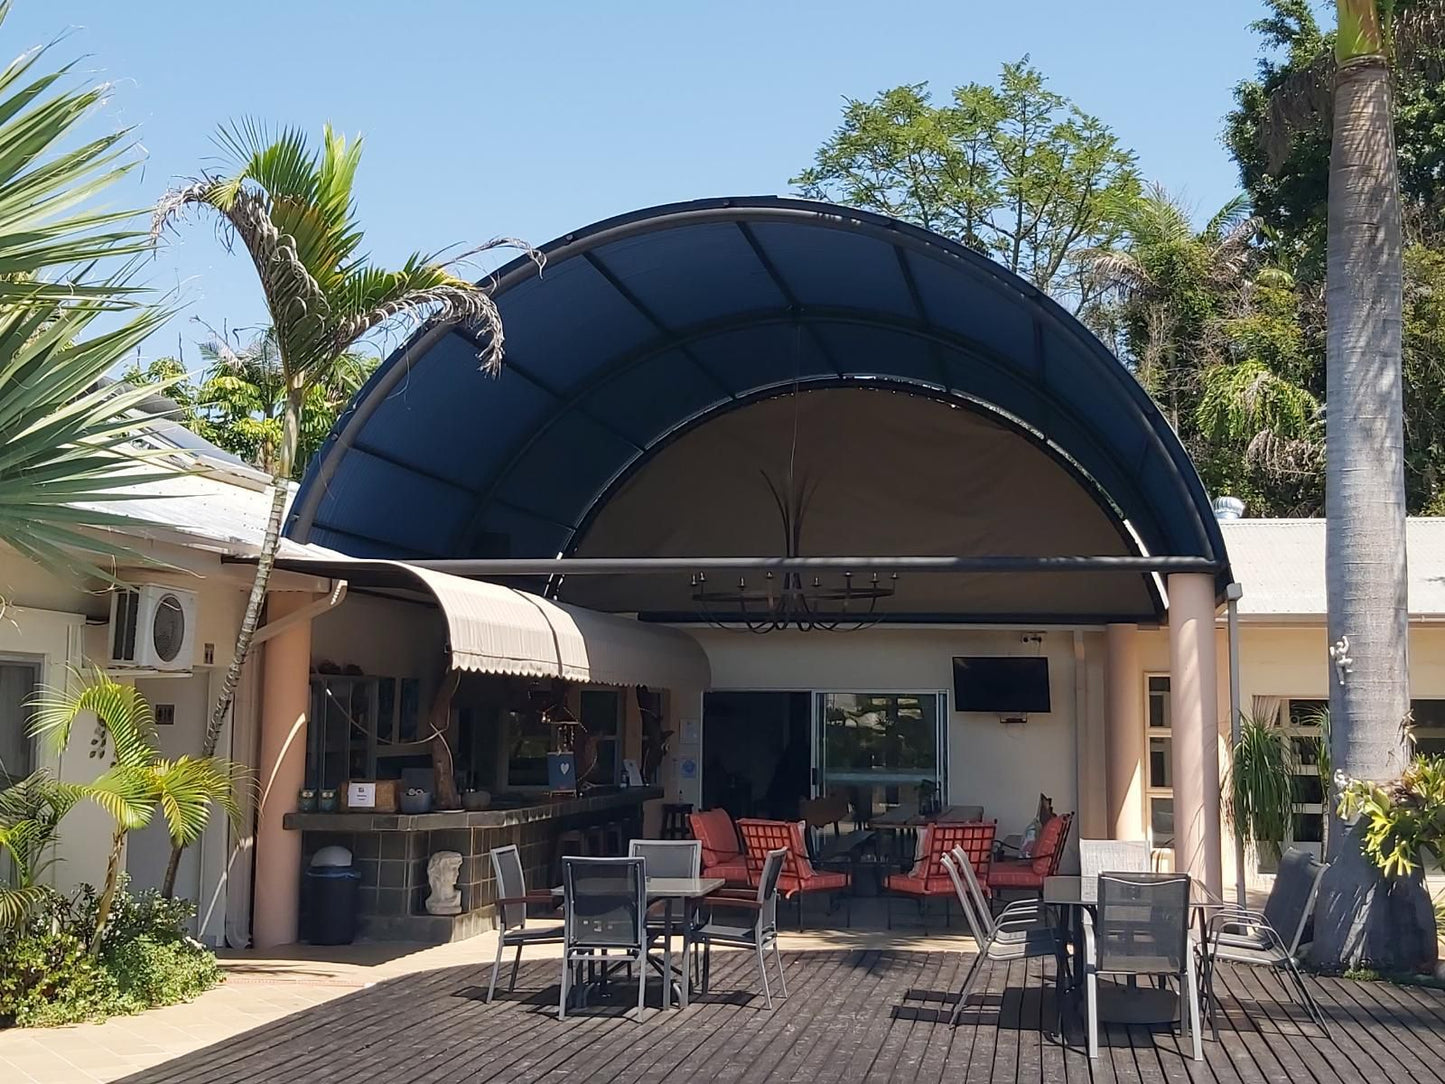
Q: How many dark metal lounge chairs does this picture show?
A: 4